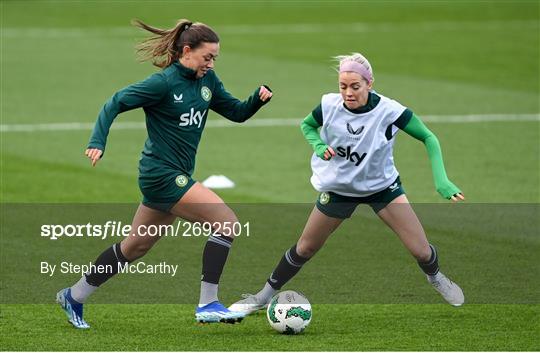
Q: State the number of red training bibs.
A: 0